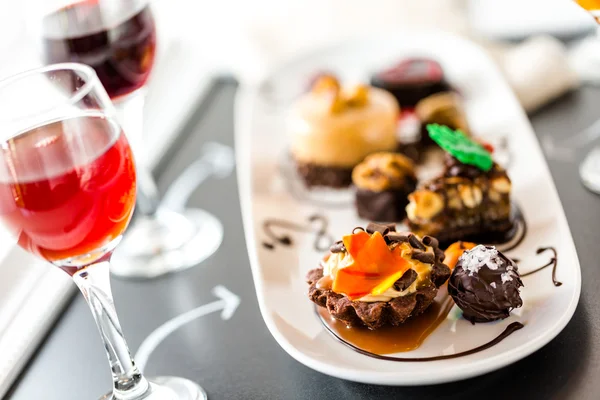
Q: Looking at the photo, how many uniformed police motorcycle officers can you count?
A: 0